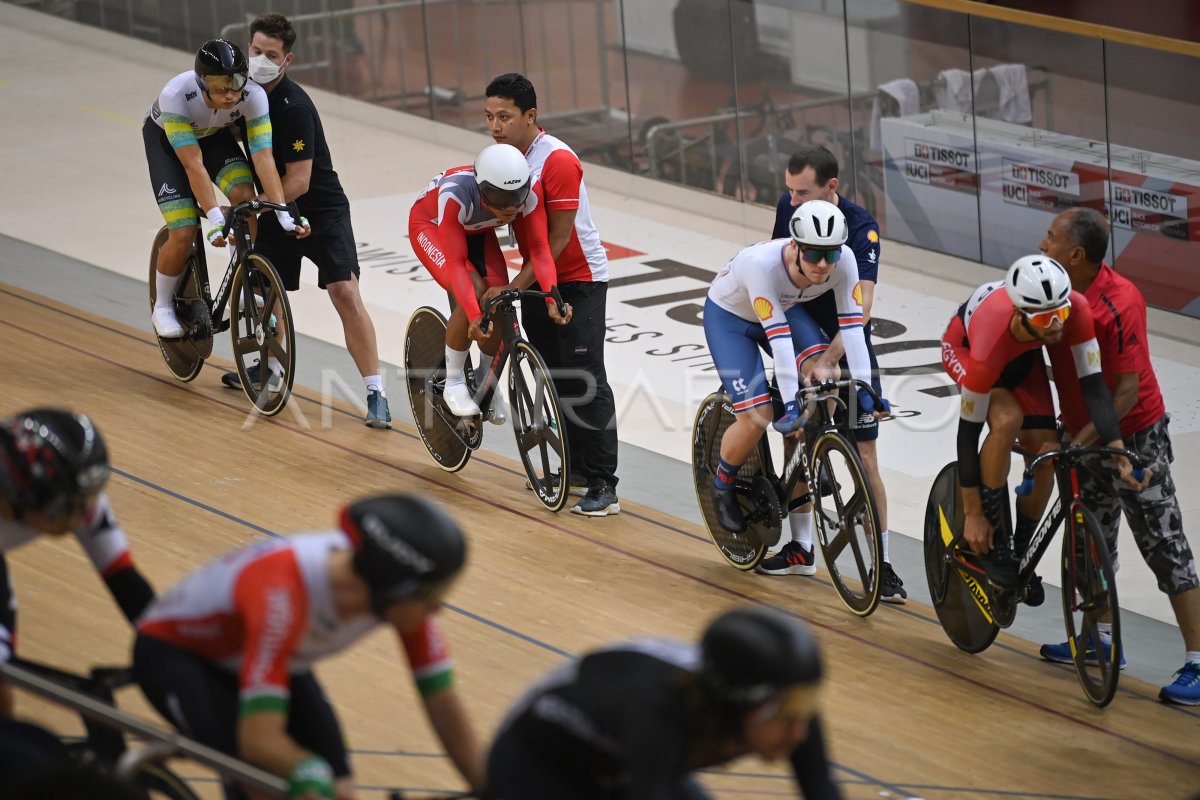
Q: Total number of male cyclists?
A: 7